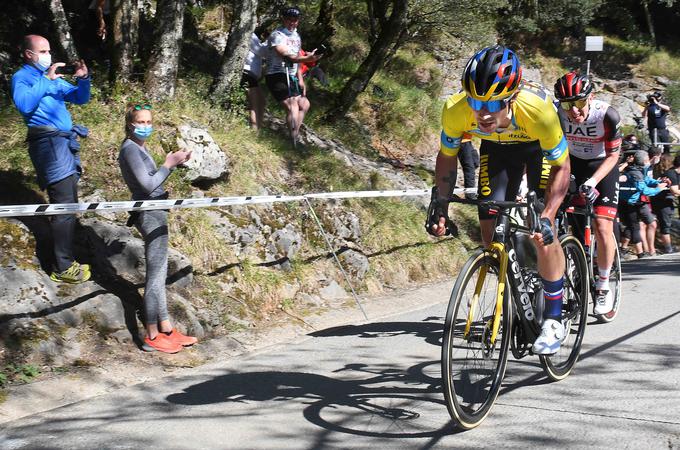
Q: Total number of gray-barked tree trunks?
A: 4